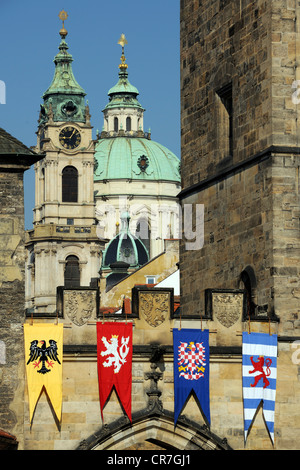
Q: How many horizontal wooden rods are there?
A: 4